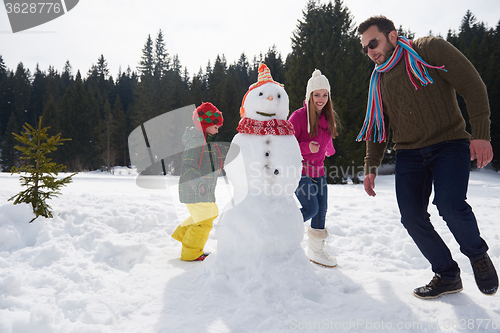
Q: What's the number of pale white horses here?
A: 0